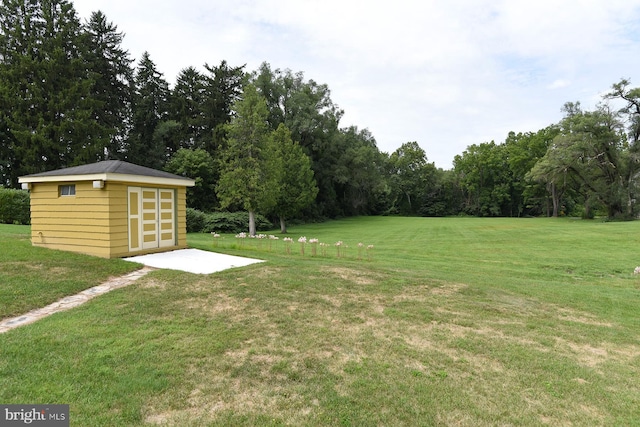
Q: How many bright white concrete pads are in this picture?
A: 1